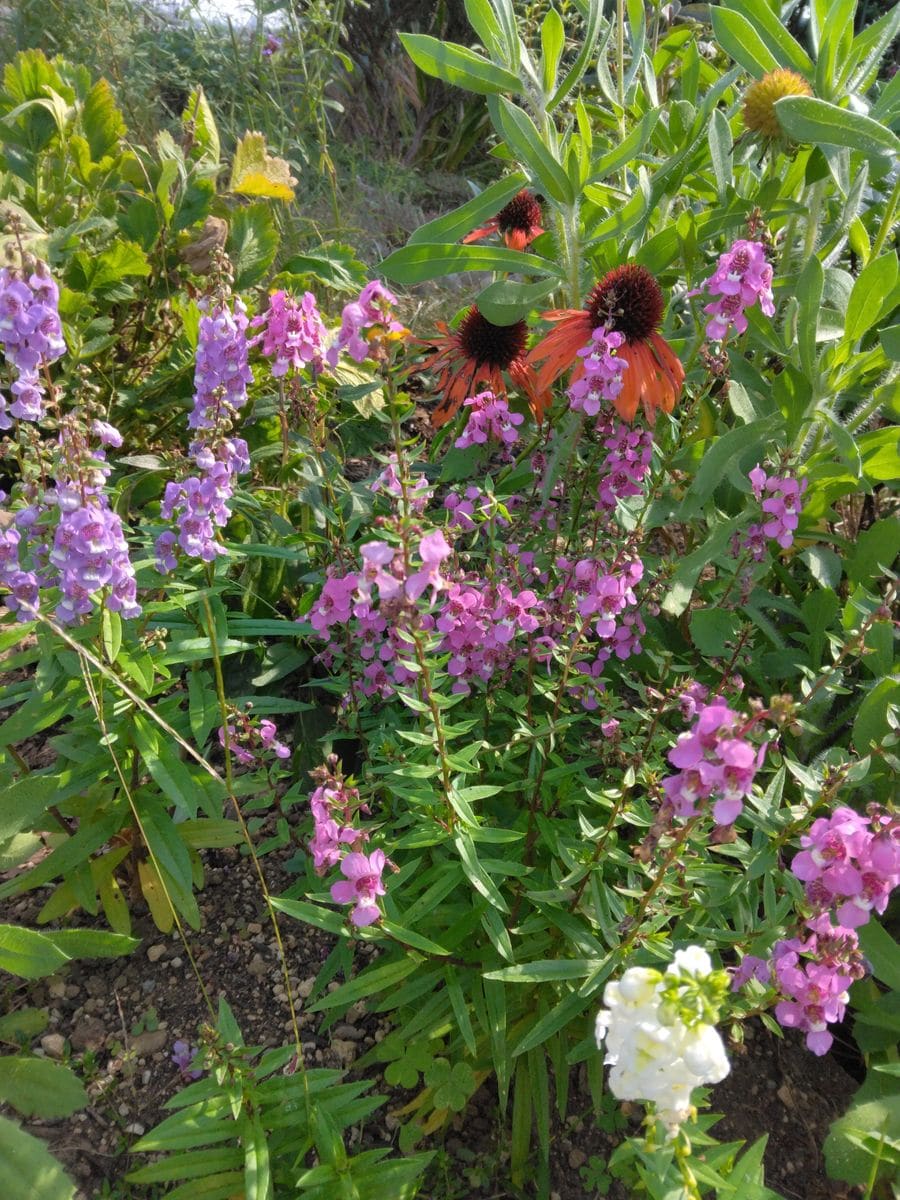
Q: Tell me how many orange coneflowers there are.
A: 3